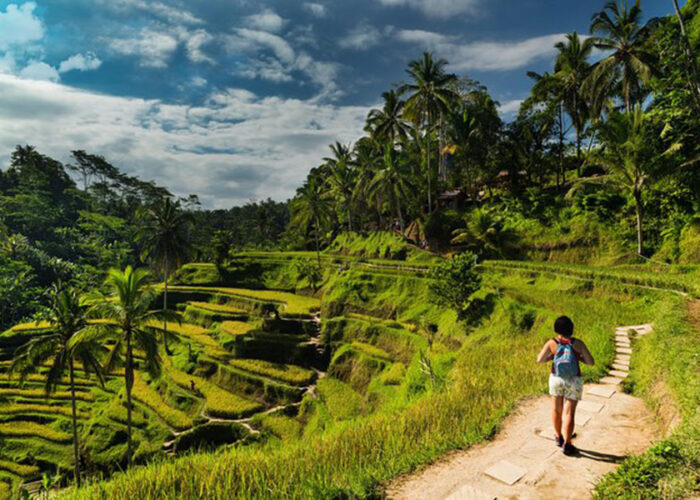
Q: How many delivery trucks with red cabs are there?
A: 0